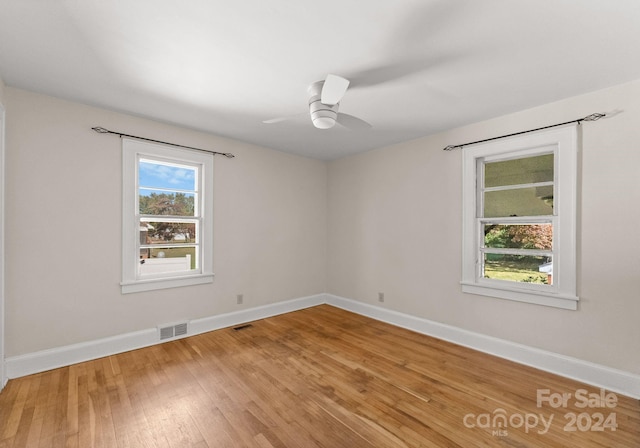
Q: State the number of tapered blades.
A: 3